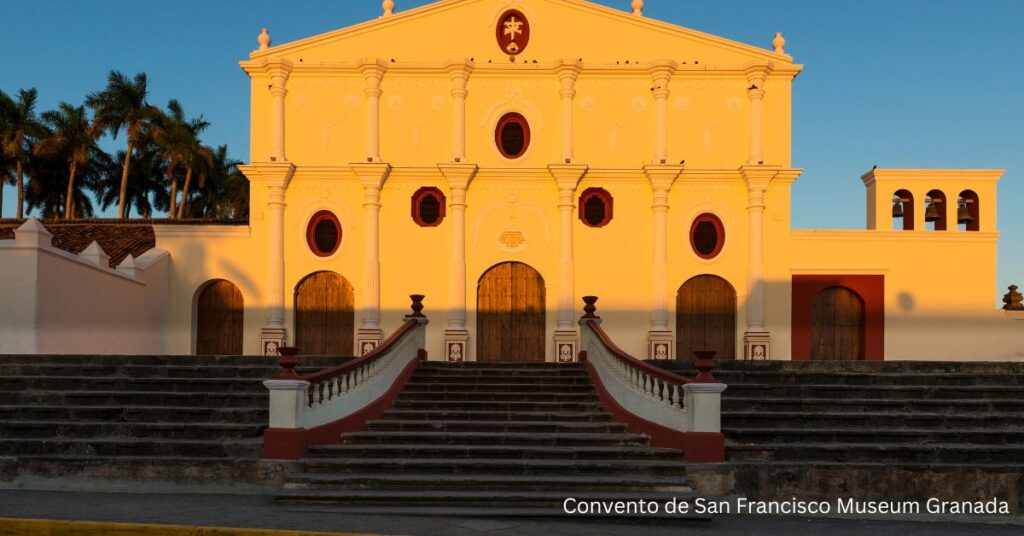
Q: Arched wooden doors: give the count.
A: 5